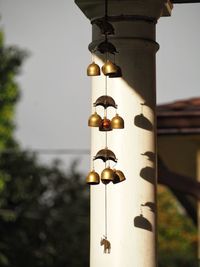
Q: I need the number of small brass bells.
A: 9